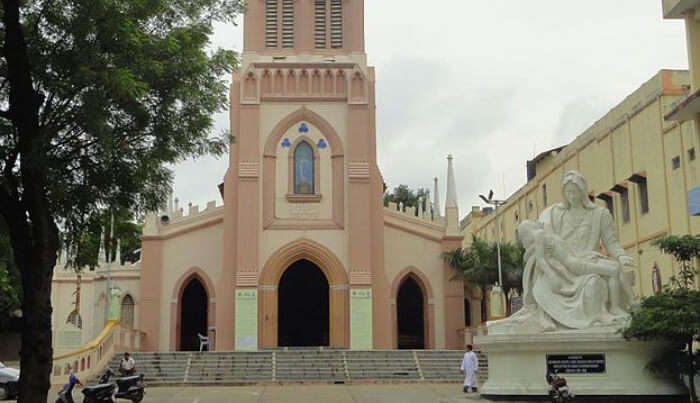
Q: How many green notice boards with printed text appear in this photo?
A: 2